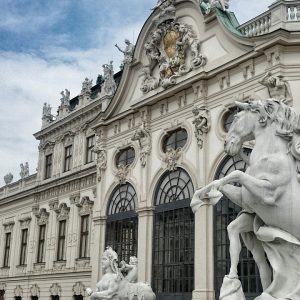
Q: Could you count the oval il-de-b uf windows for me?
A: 3